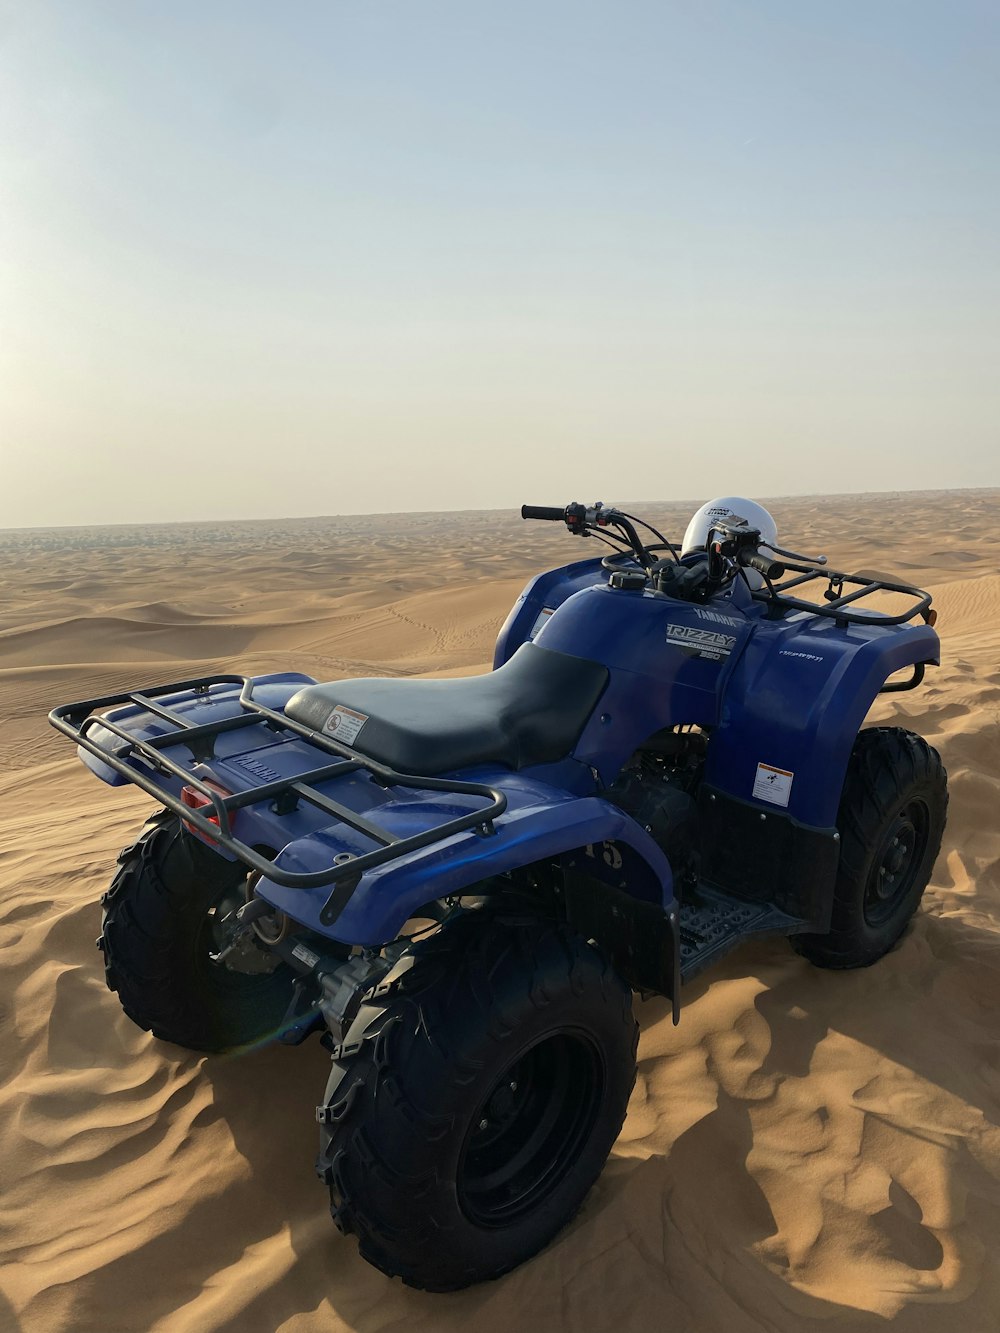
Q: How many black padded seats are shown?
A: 1